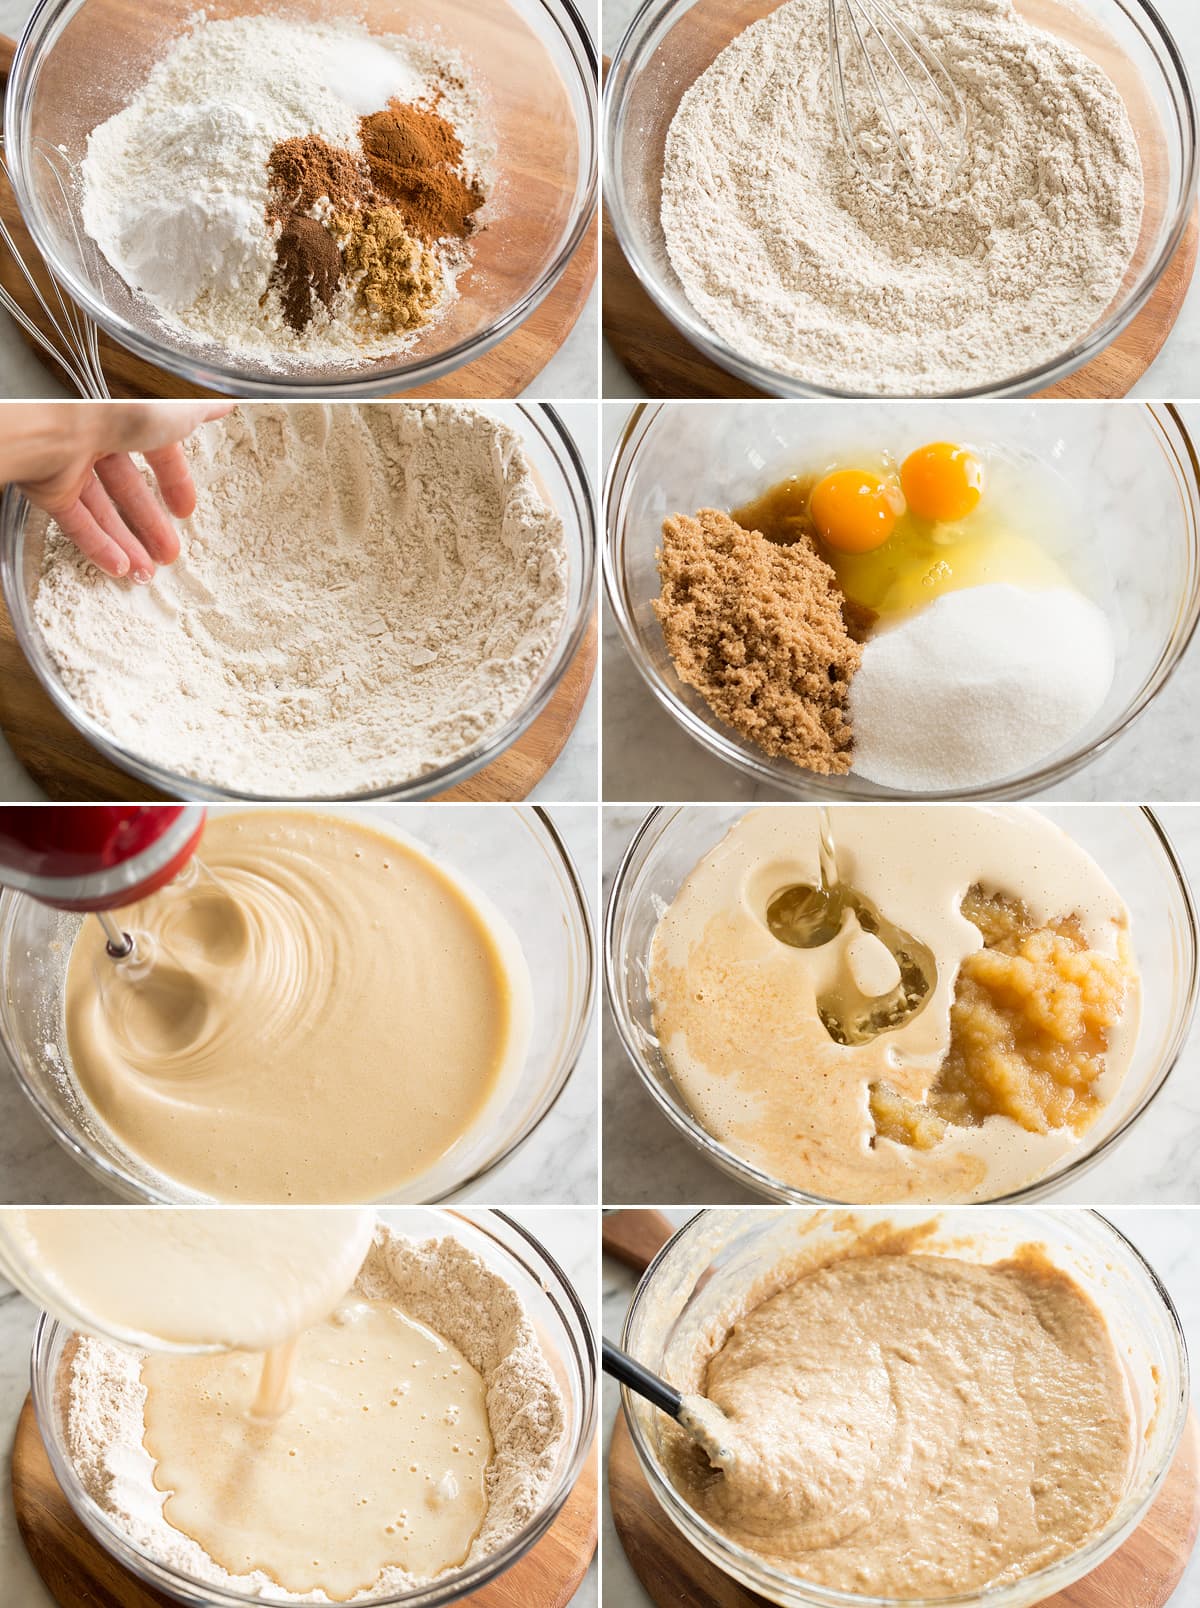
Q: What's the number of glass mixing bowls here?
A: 9